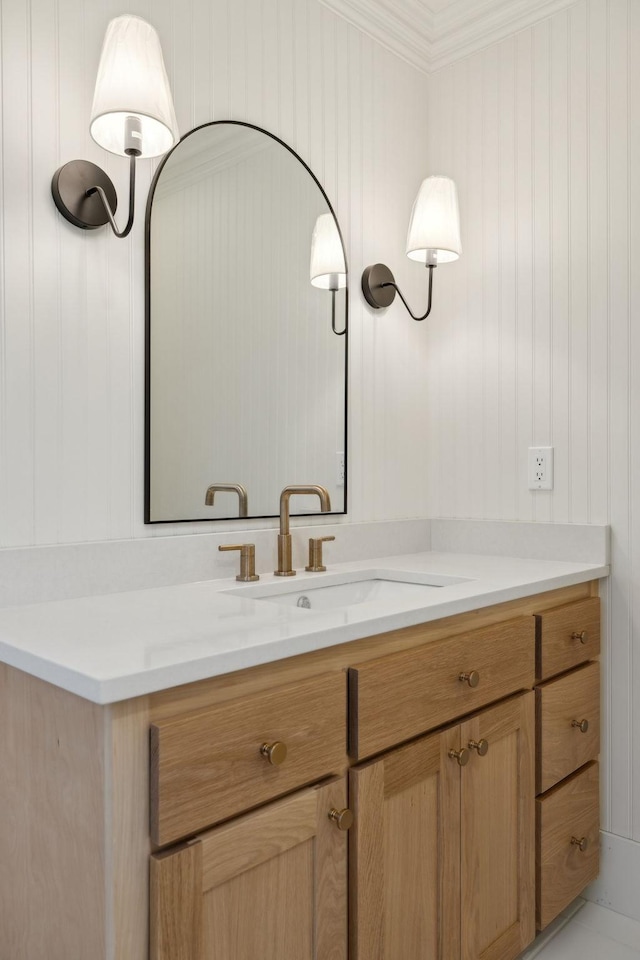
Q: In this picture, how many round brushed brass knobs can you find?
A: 8